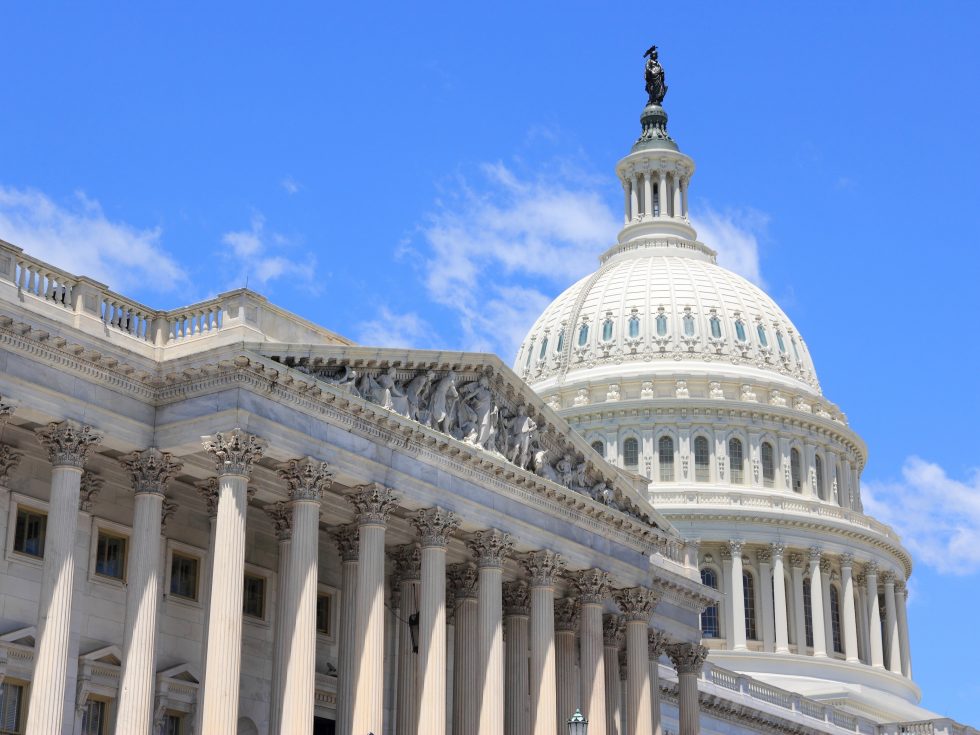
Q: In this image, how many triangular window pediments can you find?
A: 3